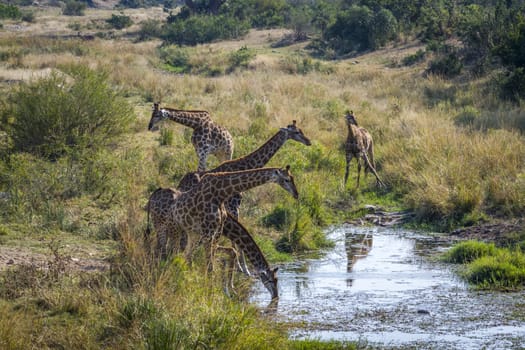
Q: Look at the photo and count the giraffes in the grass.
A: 5